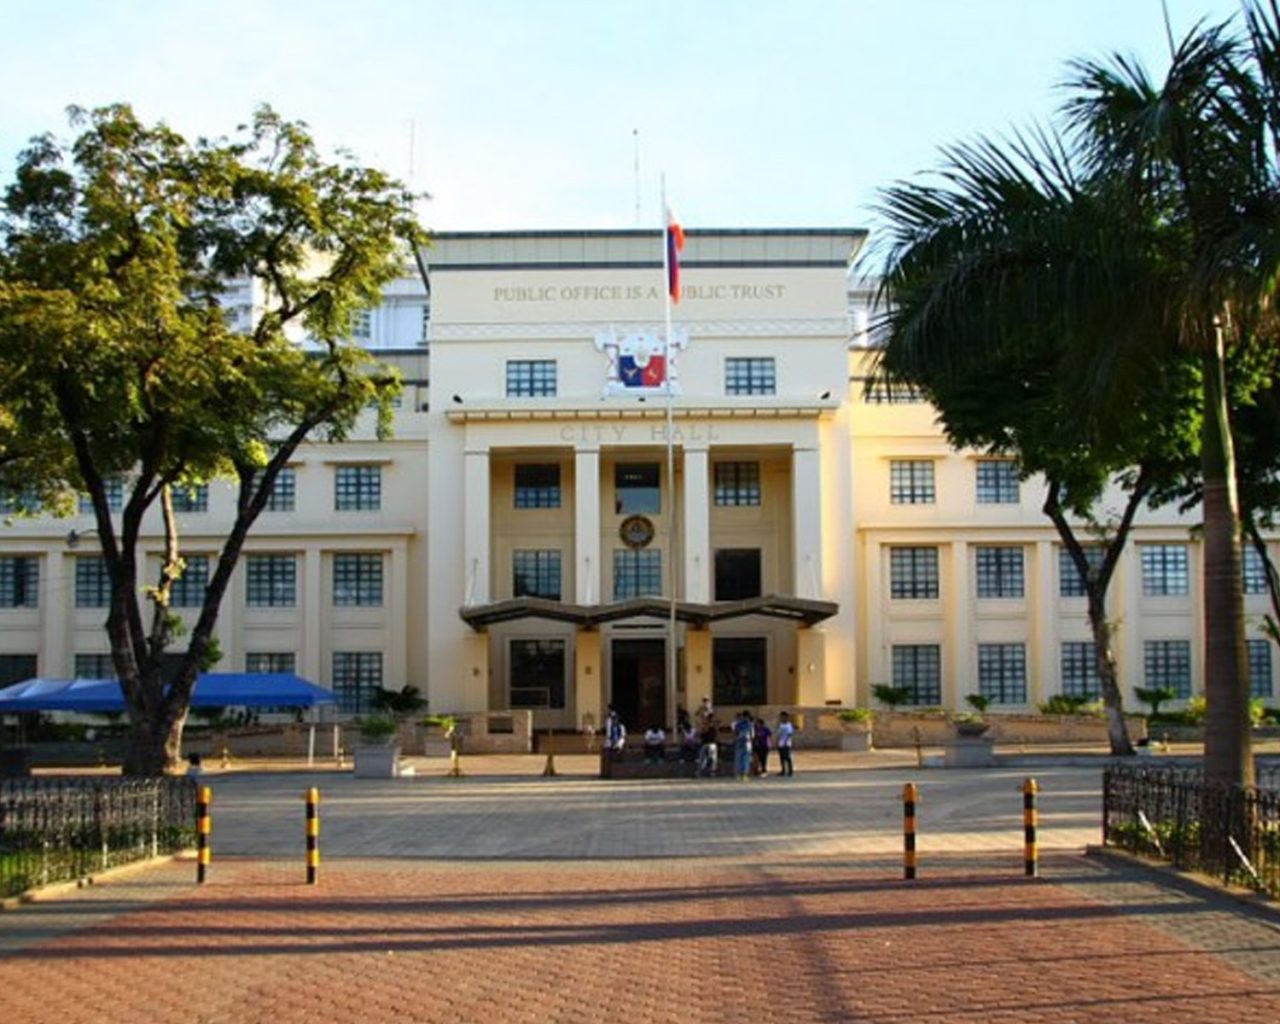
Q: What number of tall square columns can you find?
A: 4